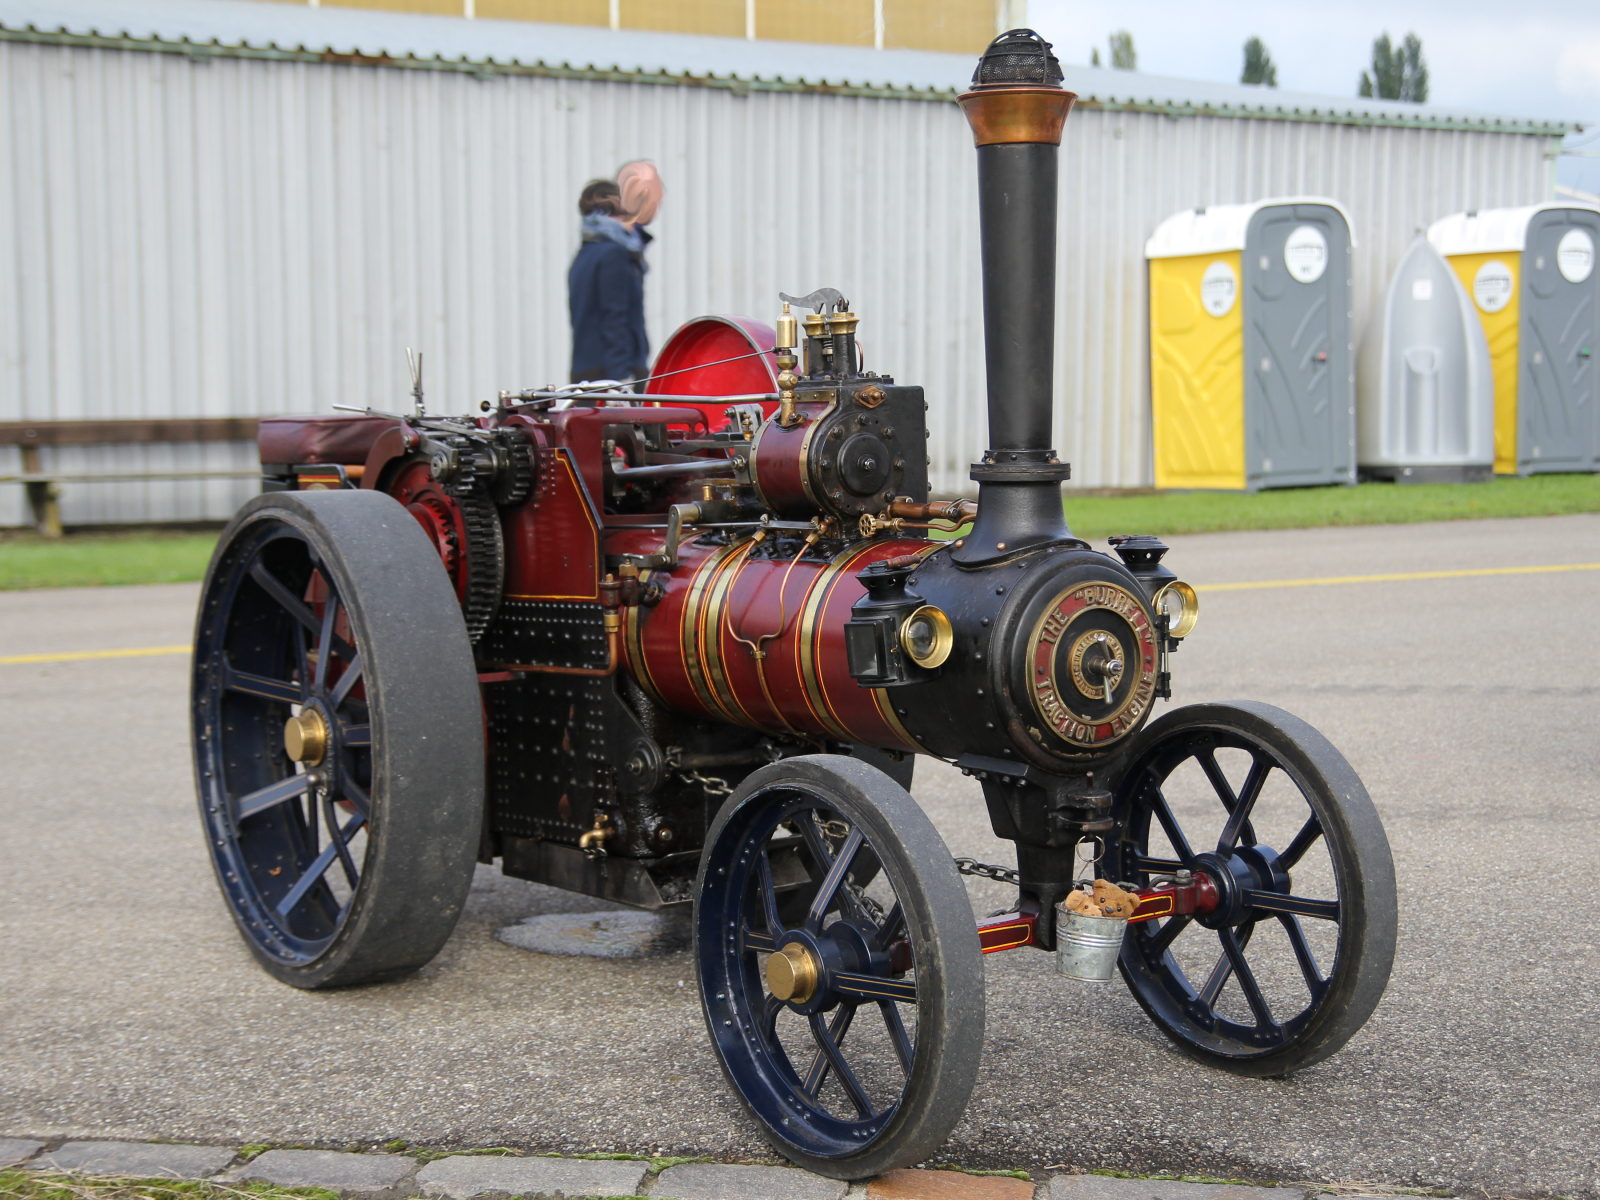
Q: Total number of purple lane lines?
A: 0